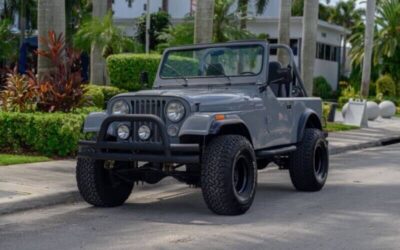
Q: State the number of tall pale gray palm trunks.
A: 6